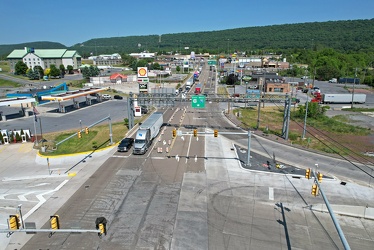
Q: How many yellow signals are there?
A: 11